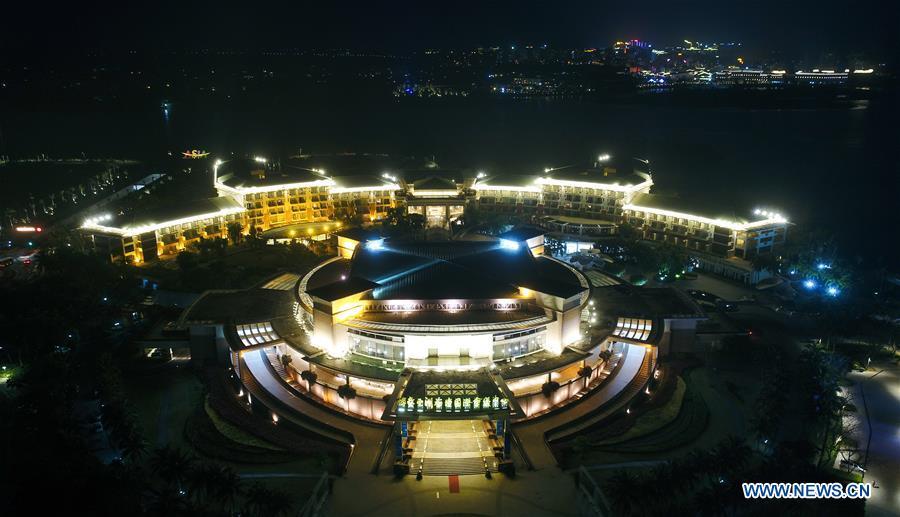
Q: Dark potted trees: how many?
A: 6